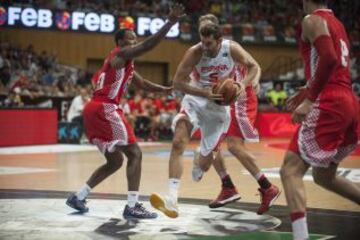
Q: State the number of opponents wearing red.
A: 3